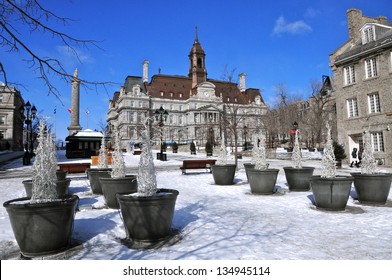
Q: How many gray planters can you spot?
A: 12